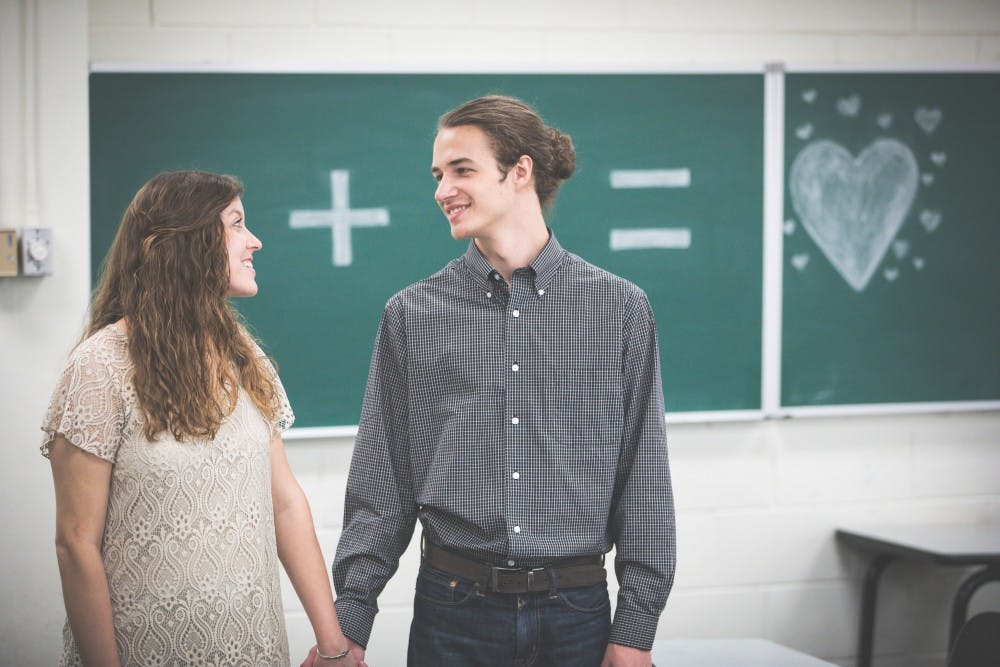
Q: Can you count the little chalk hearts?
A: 13